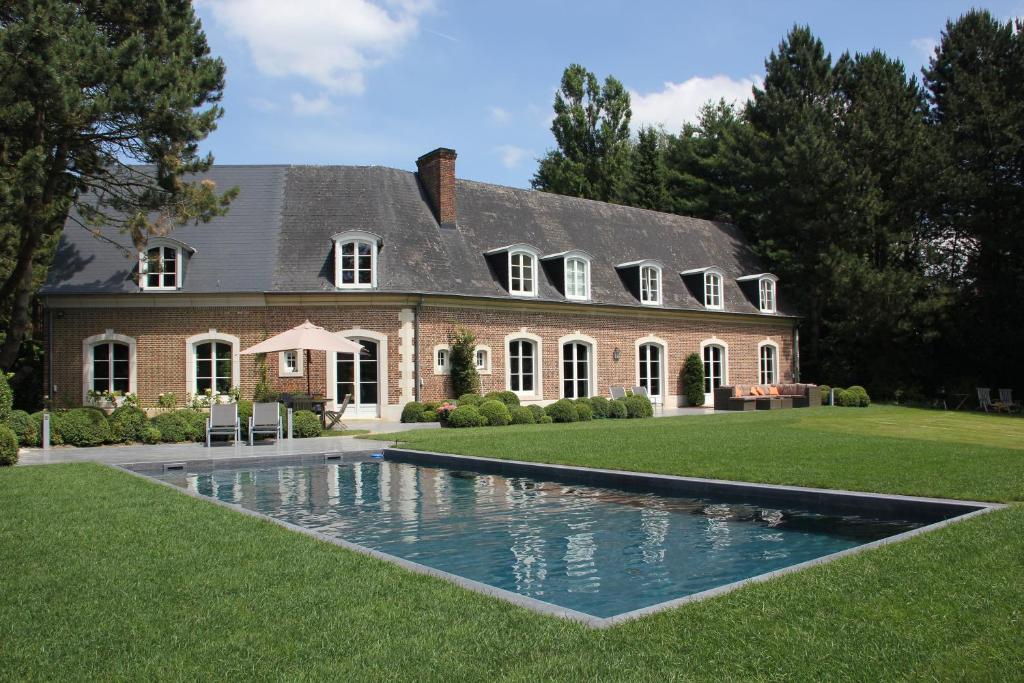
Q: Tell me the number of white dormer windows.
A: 7